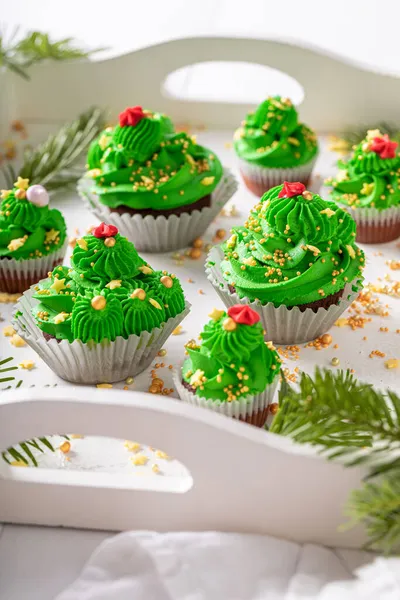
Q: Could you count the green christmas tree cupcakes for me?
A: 7